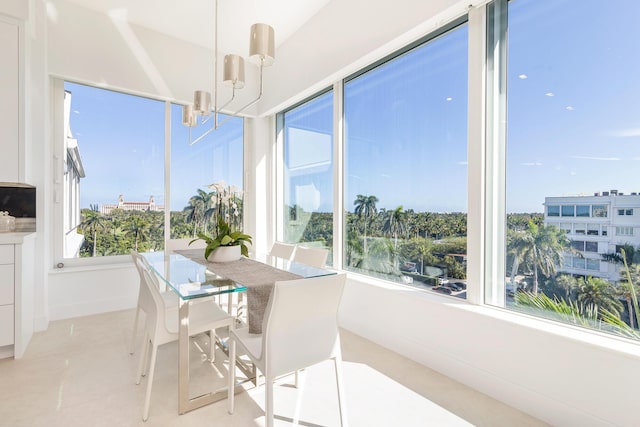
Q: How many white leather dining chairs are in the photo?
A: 6